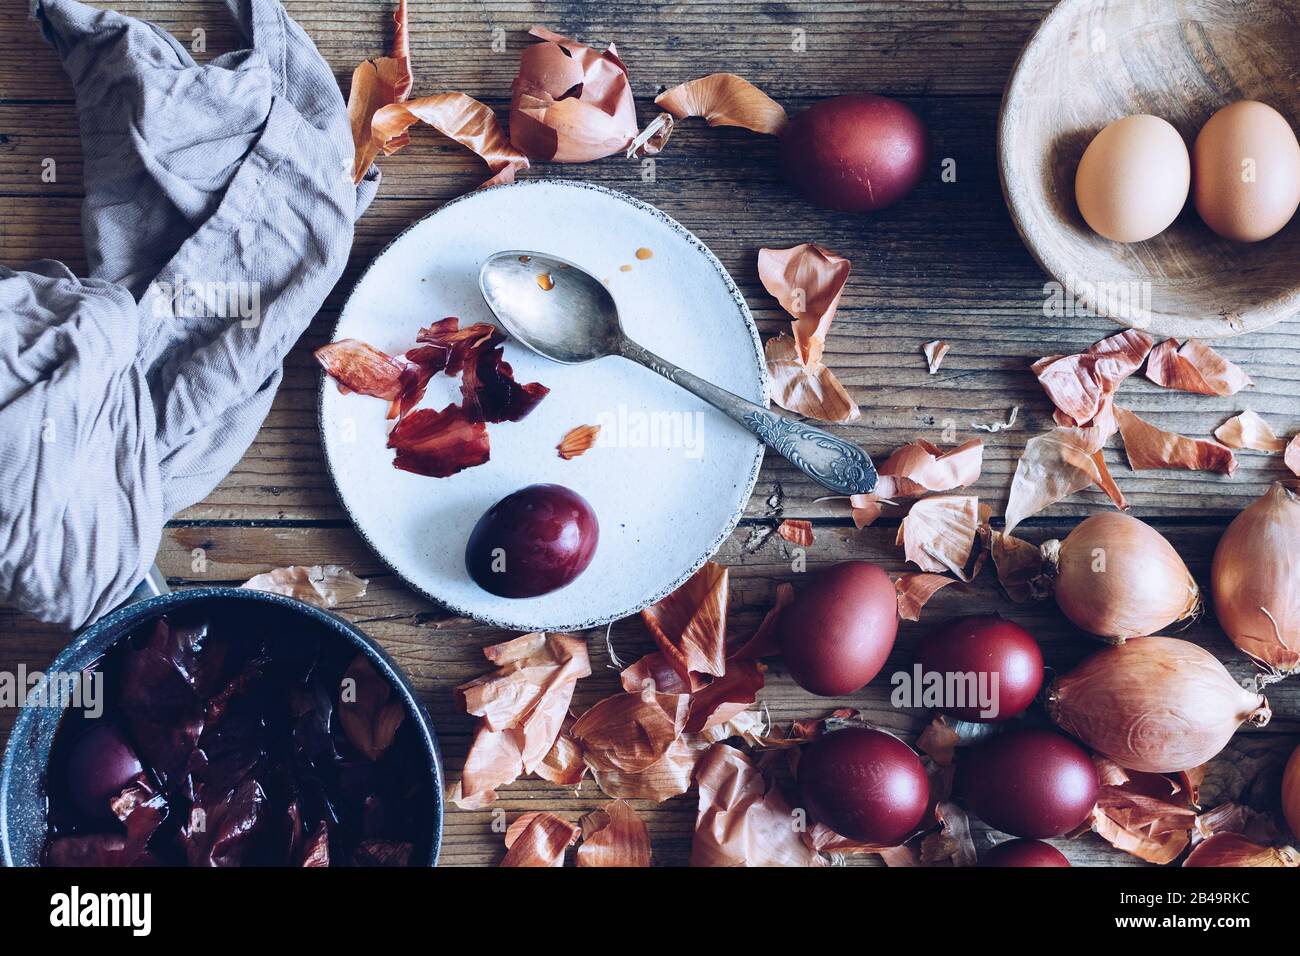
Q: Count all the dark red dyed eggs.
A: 8